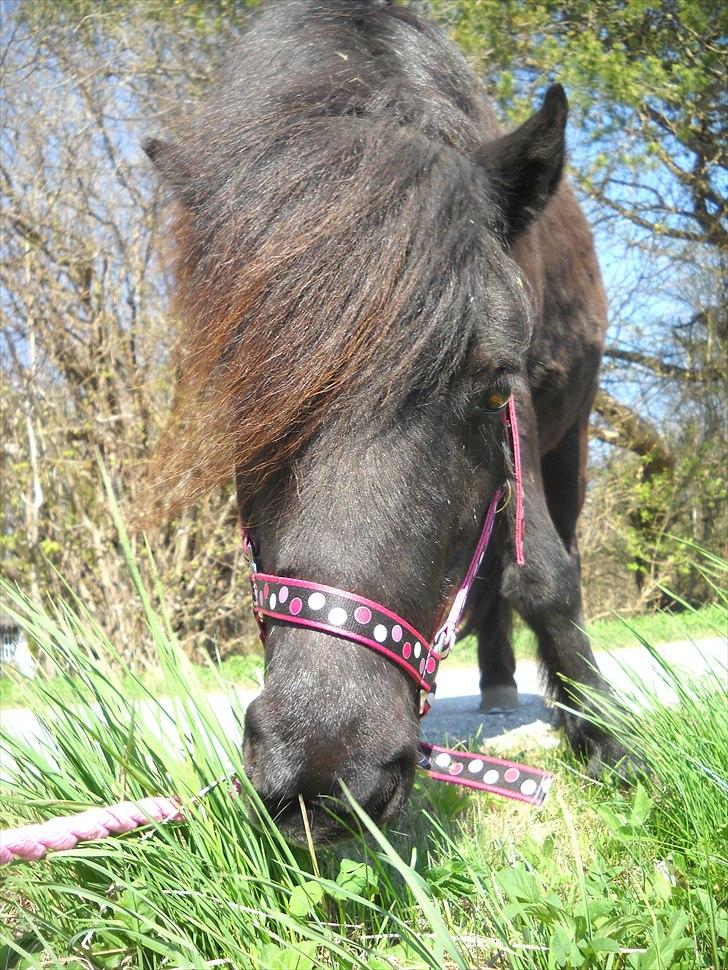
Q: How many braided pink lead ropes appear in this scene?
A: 1